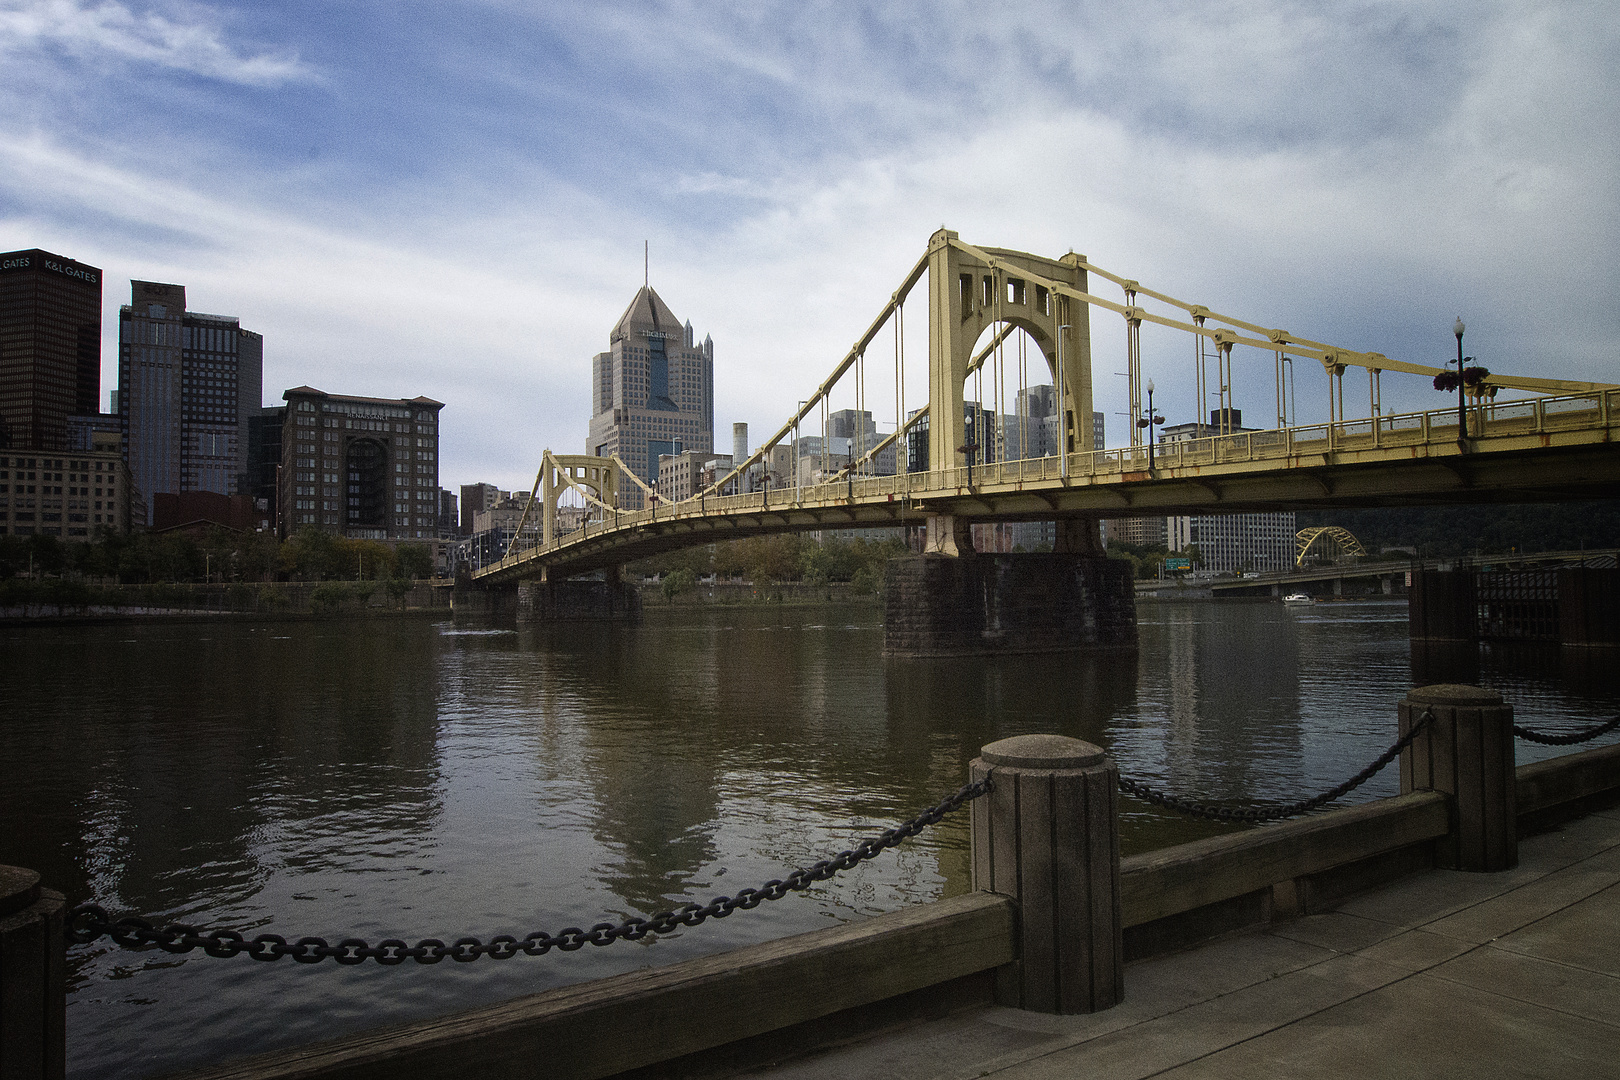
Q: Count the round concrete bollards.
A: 3